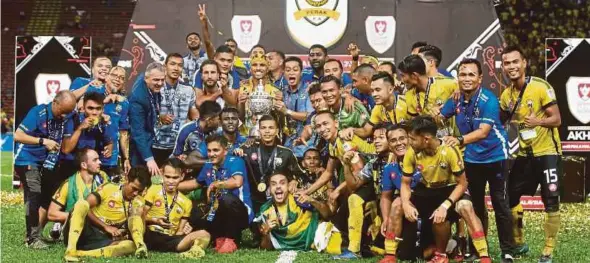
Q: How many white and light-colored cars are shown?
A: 0